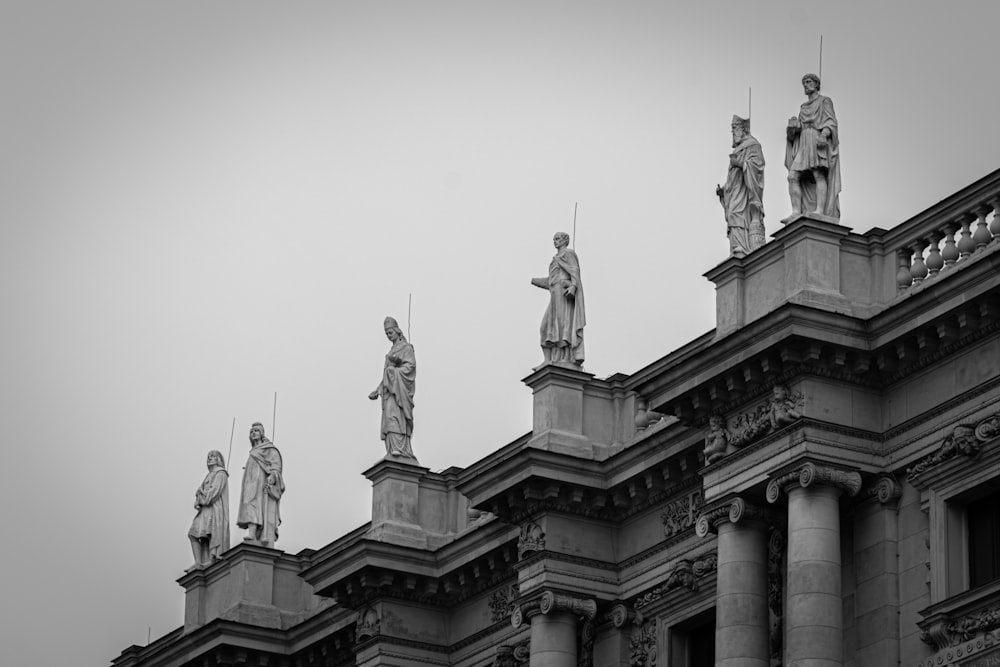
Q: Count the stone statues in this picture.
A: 6